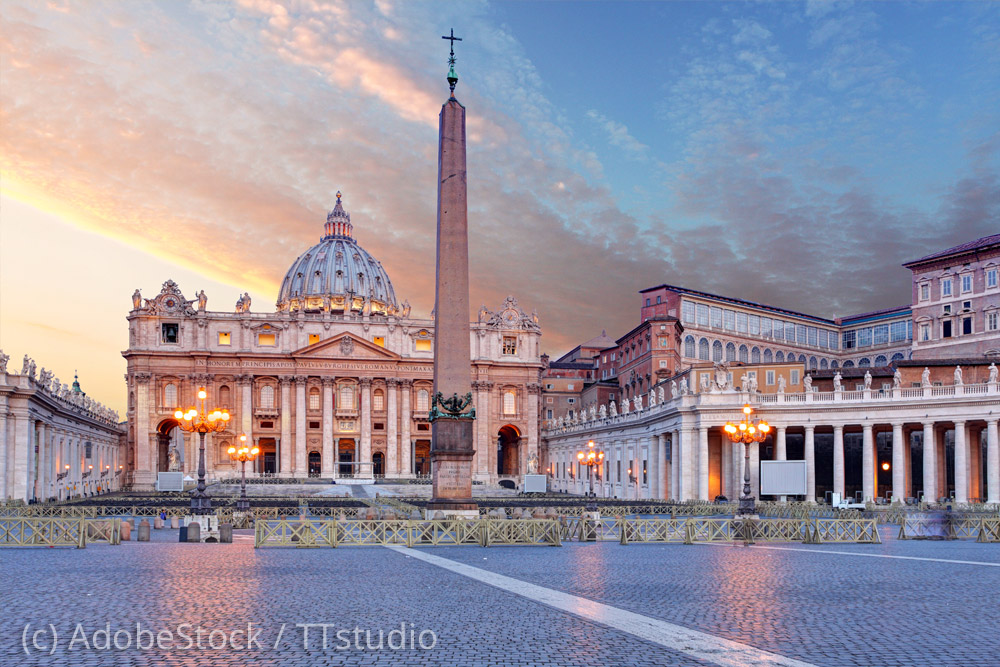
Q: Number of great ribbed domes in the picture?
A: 1